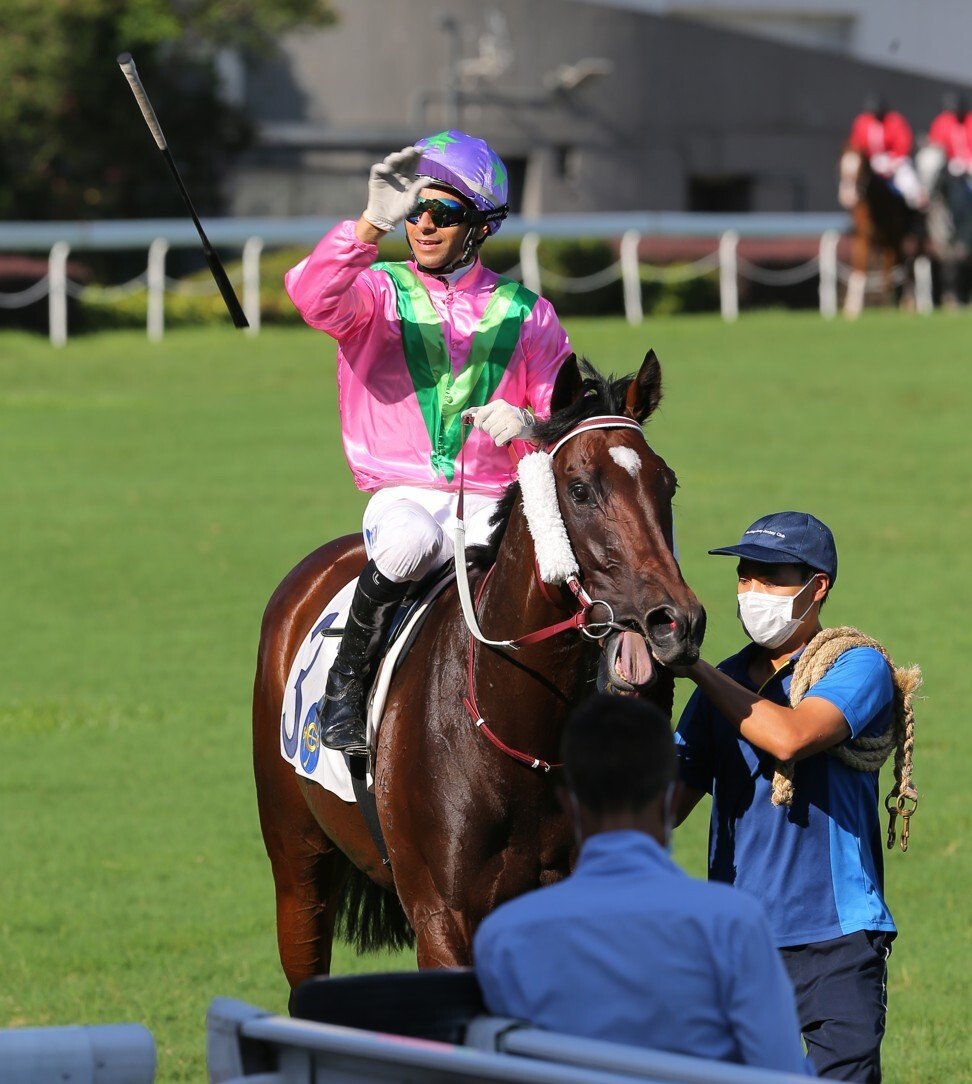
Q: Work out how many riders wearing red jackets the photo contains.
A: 2